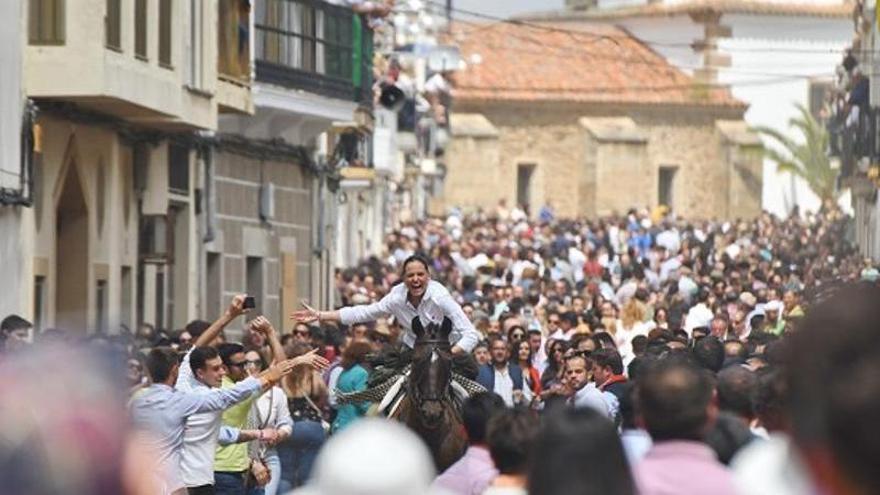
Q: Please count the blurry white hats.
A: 1